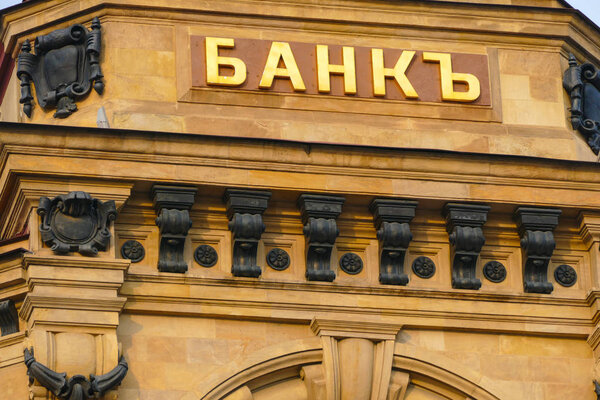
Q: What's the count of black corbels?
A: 6